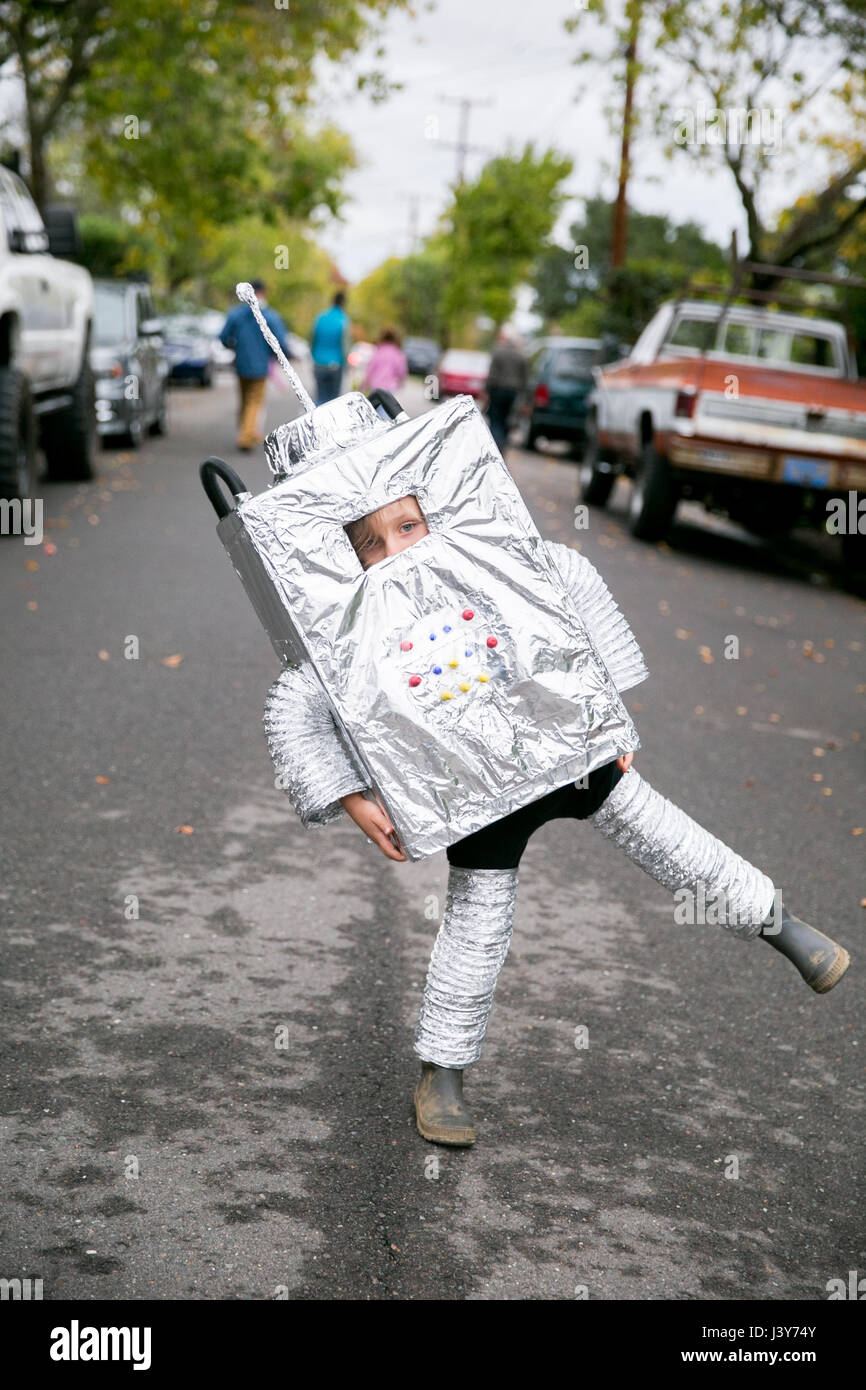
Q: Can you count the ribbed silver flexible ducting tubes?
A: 4